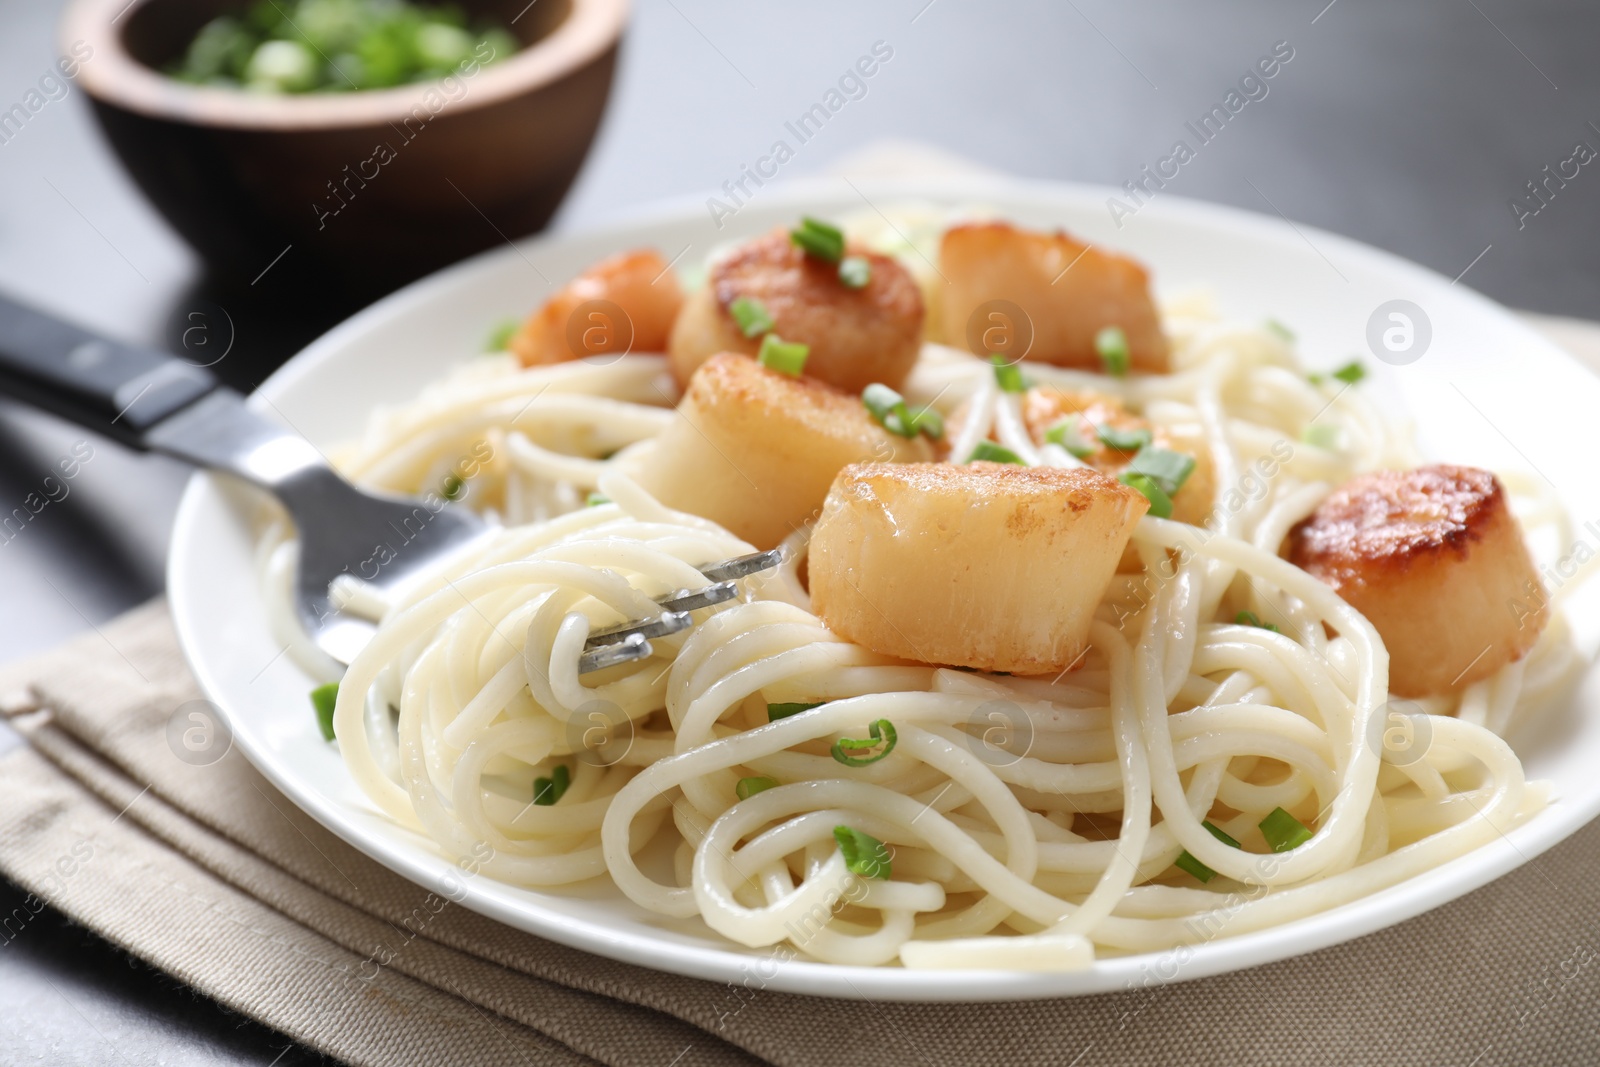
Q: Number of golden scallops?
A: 7